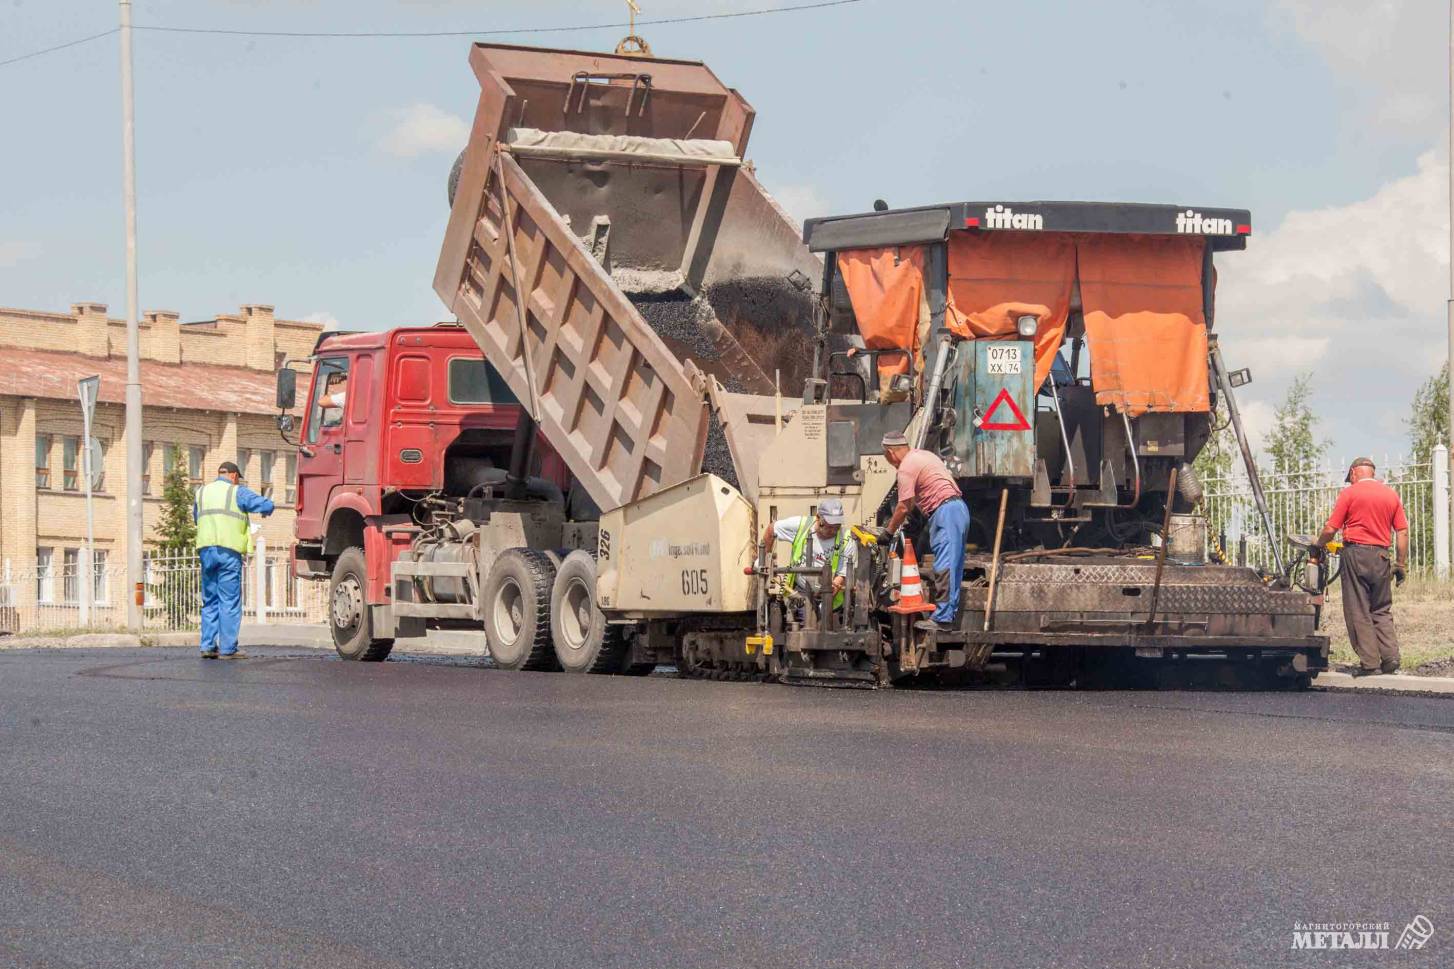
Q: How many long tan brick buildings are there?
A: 1